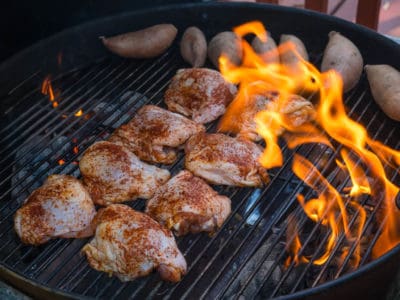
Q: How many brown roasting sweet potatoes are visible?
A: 7